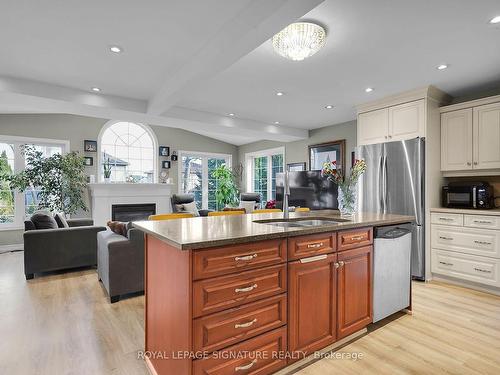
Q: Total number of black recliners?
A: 2